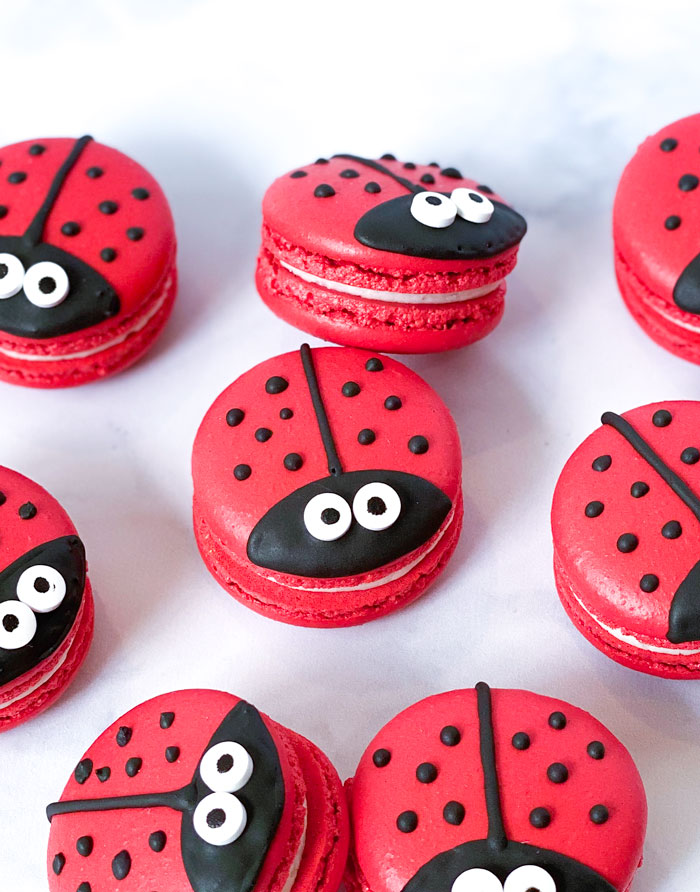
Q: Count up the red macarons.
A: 8